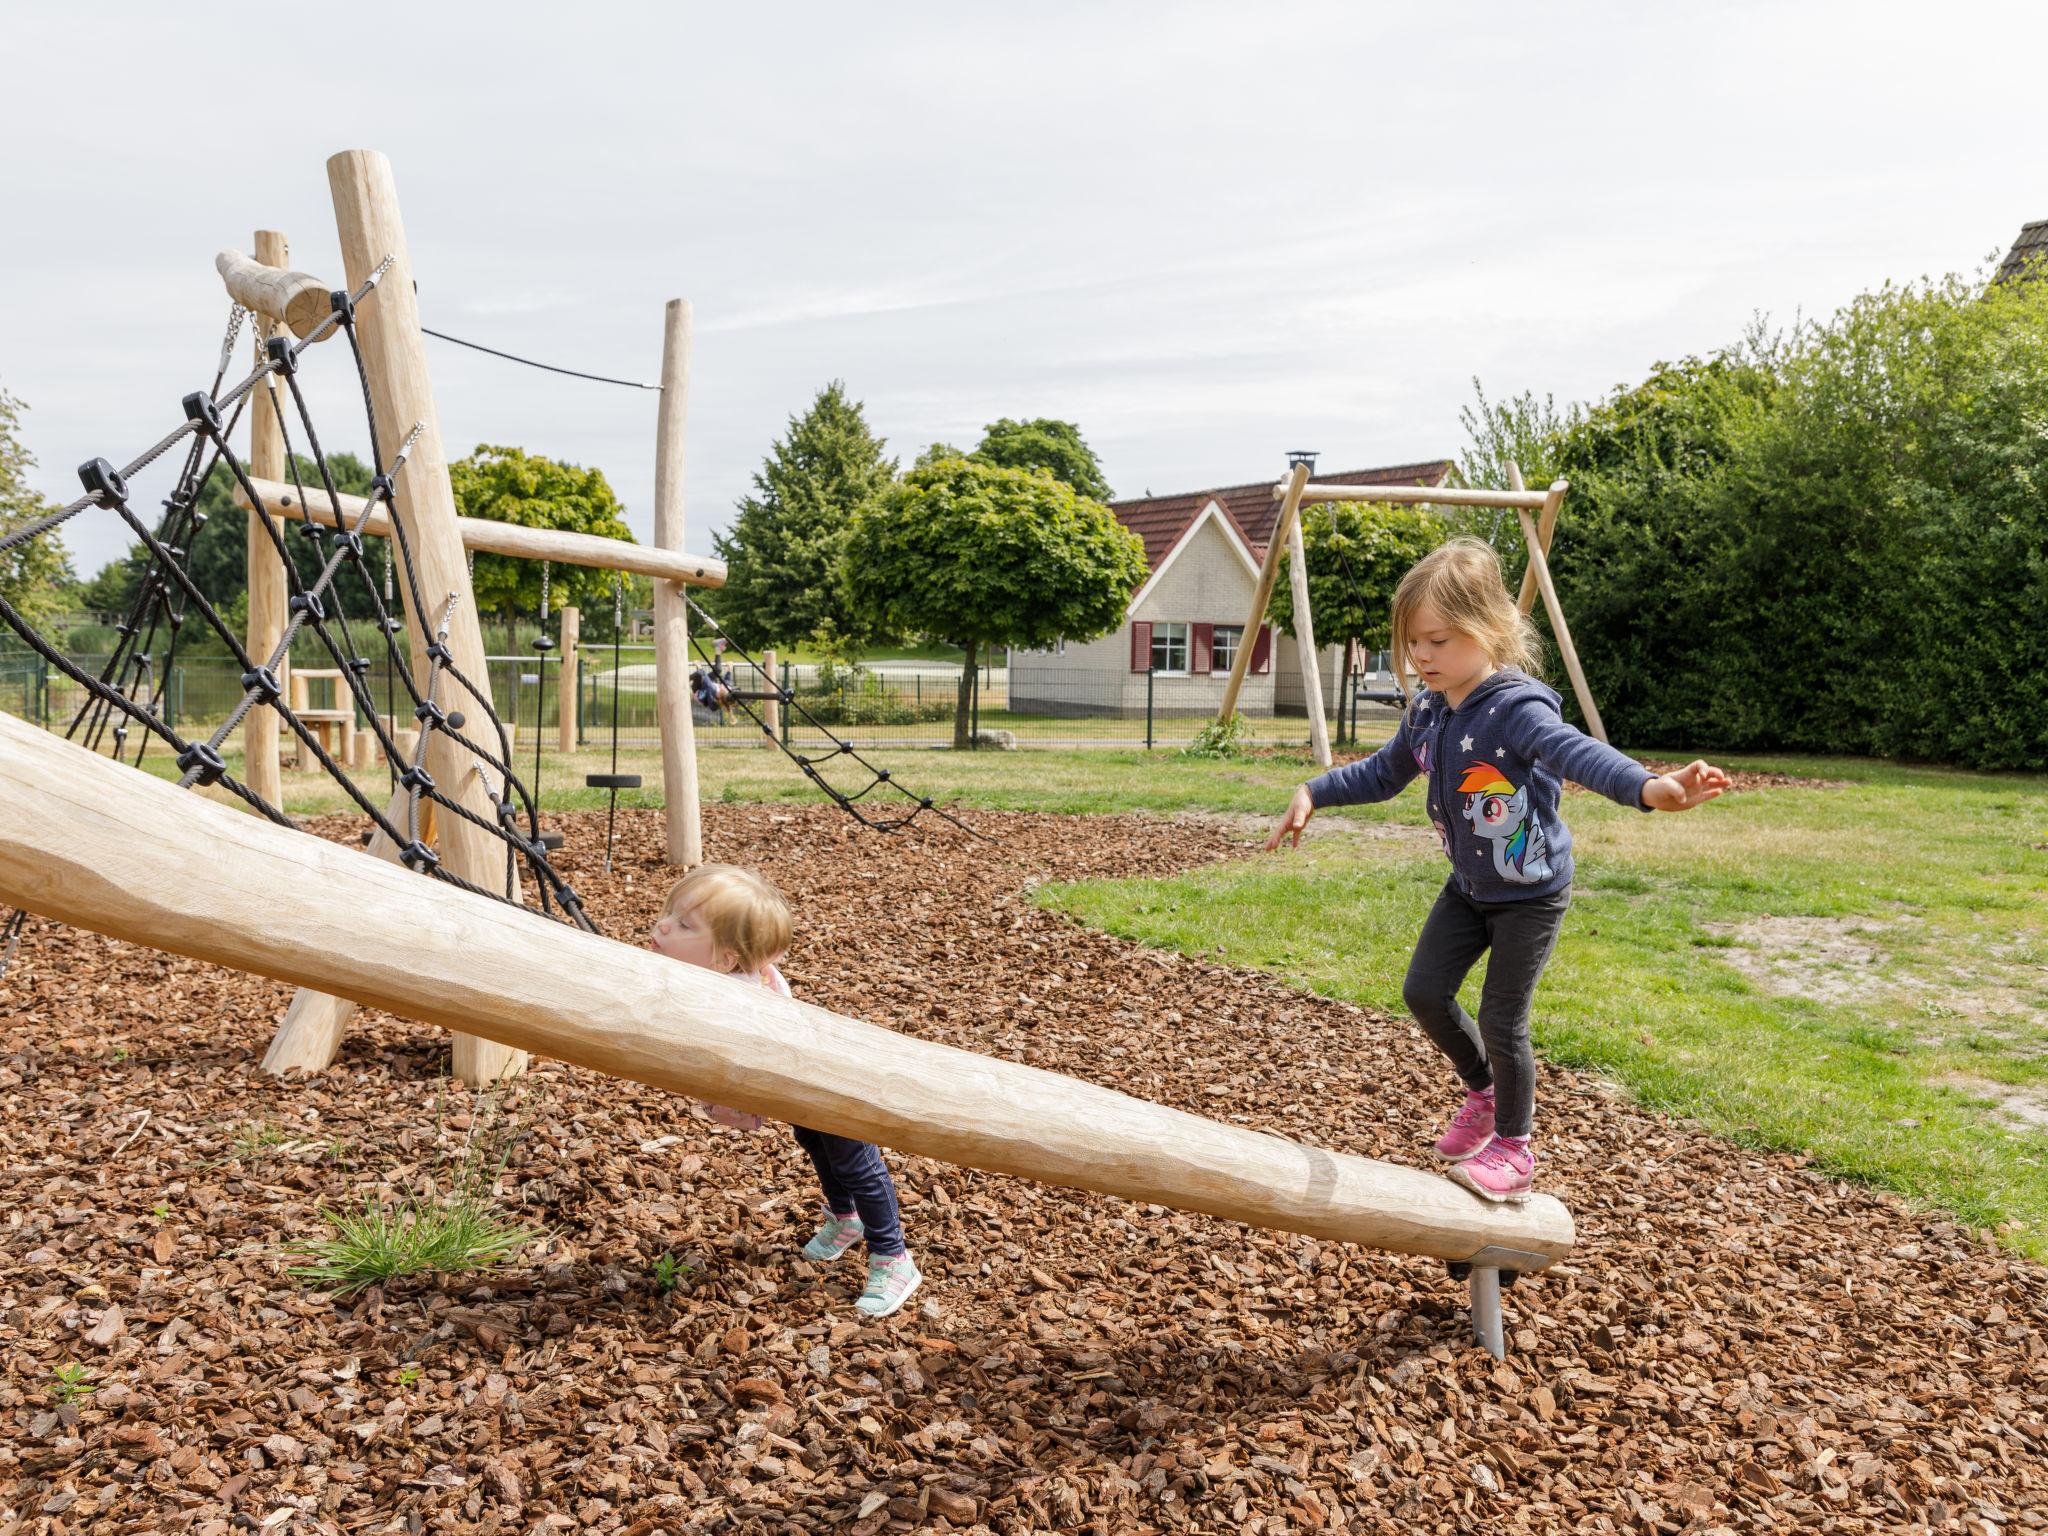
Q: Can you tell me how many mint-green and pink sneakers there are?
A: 2